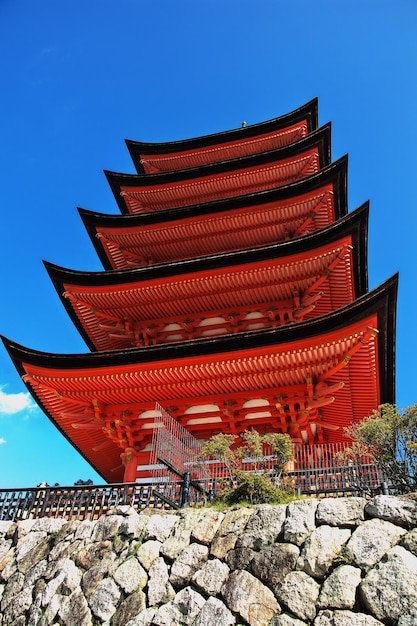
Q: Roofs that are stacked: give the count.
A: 5